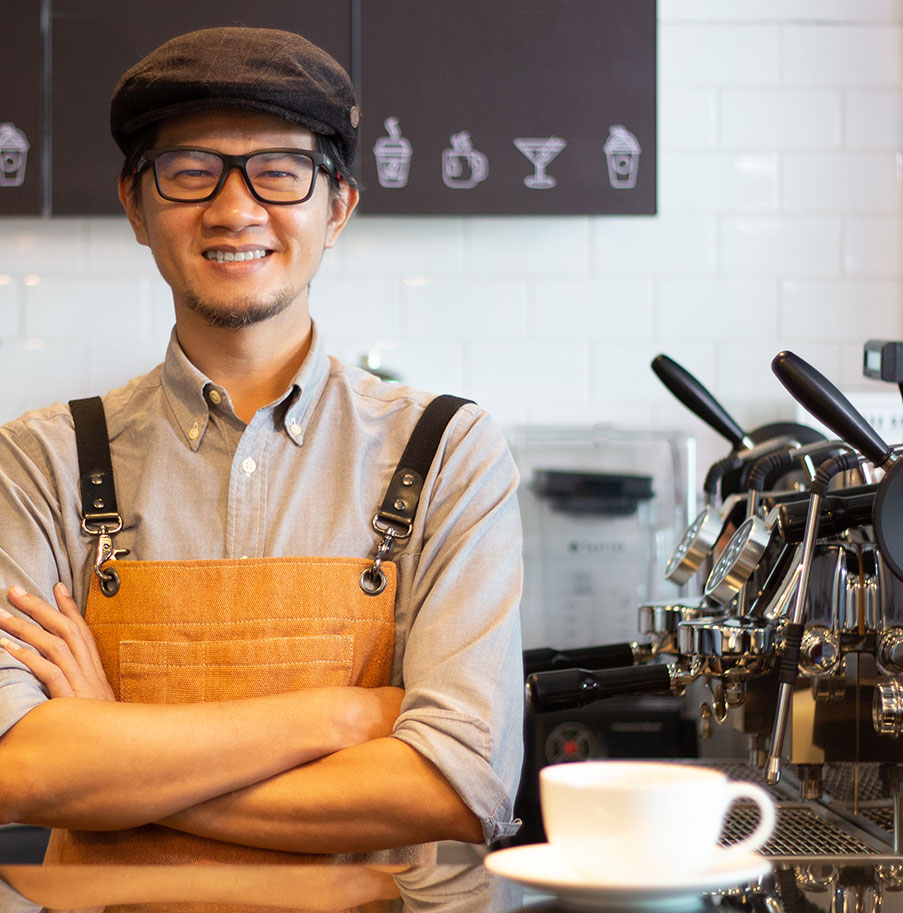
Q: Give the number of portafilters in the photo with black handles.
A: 2